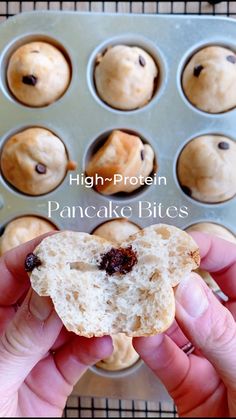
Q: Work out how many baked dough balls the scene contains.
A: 11